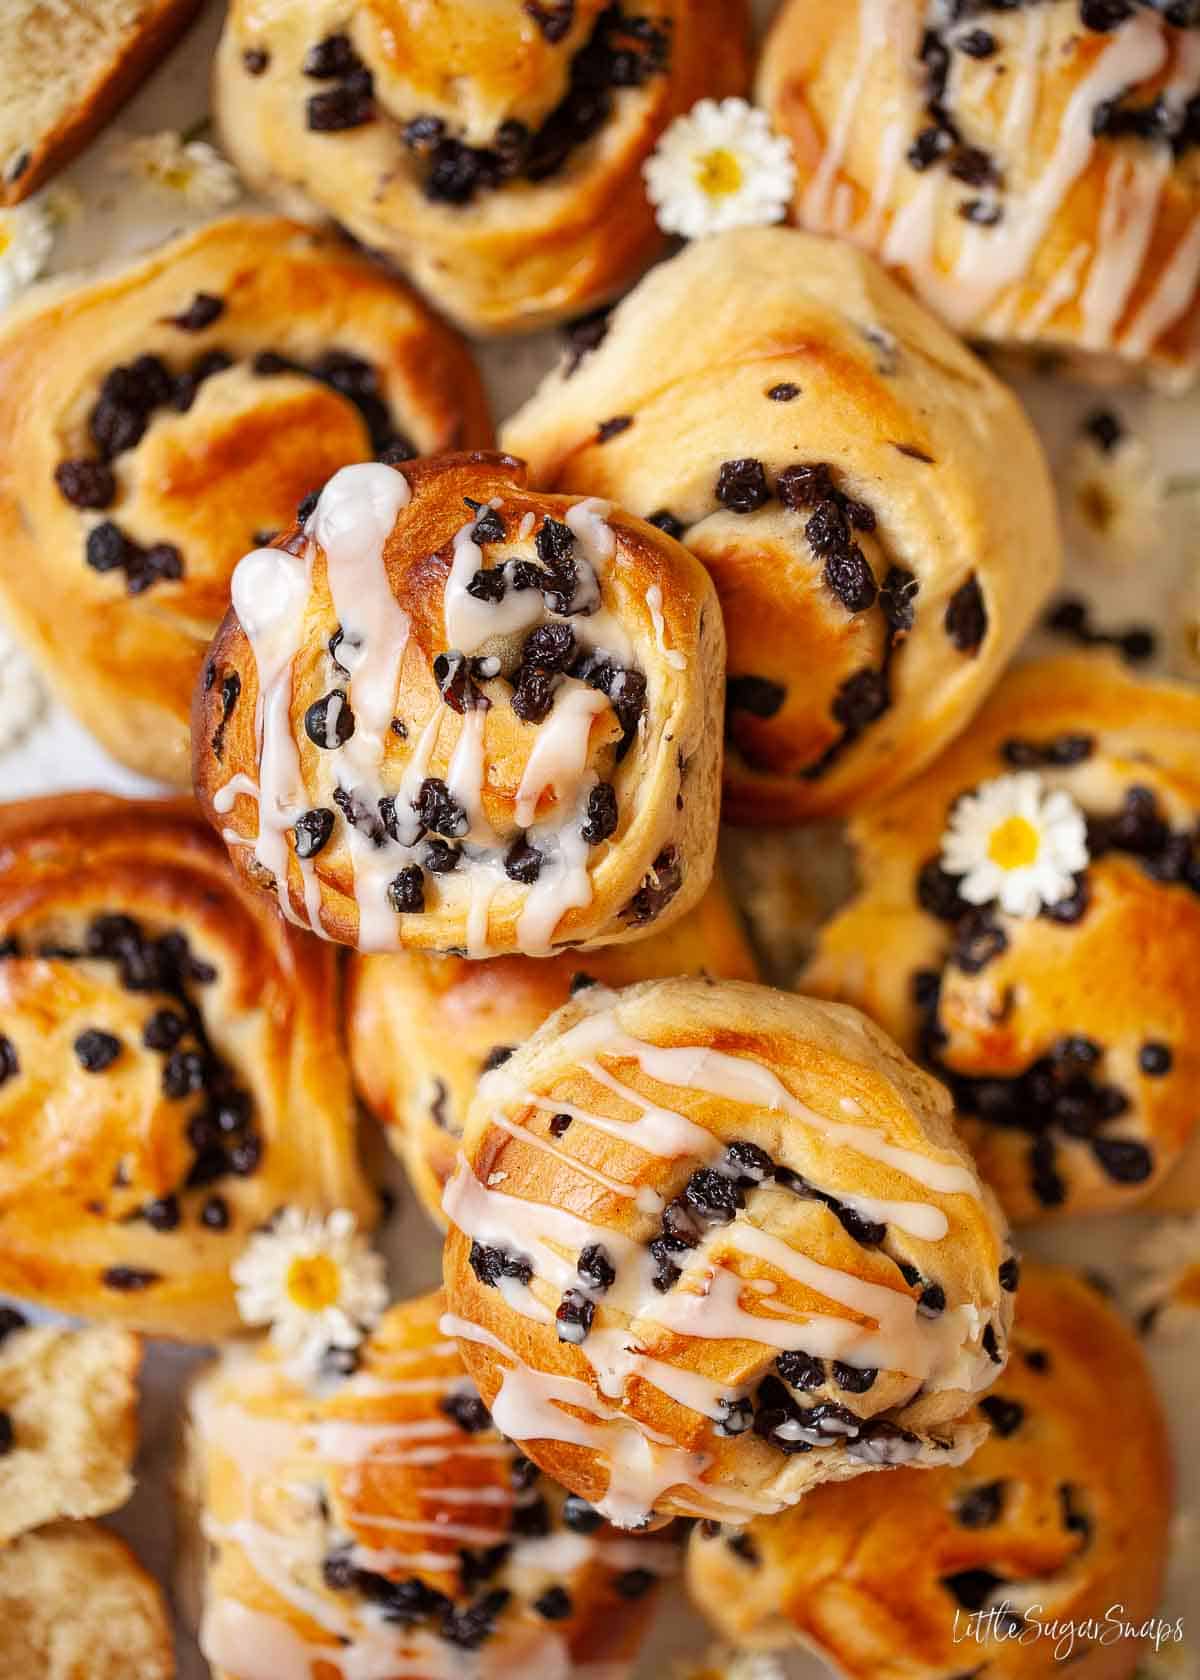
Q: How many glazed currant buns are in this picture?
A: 4